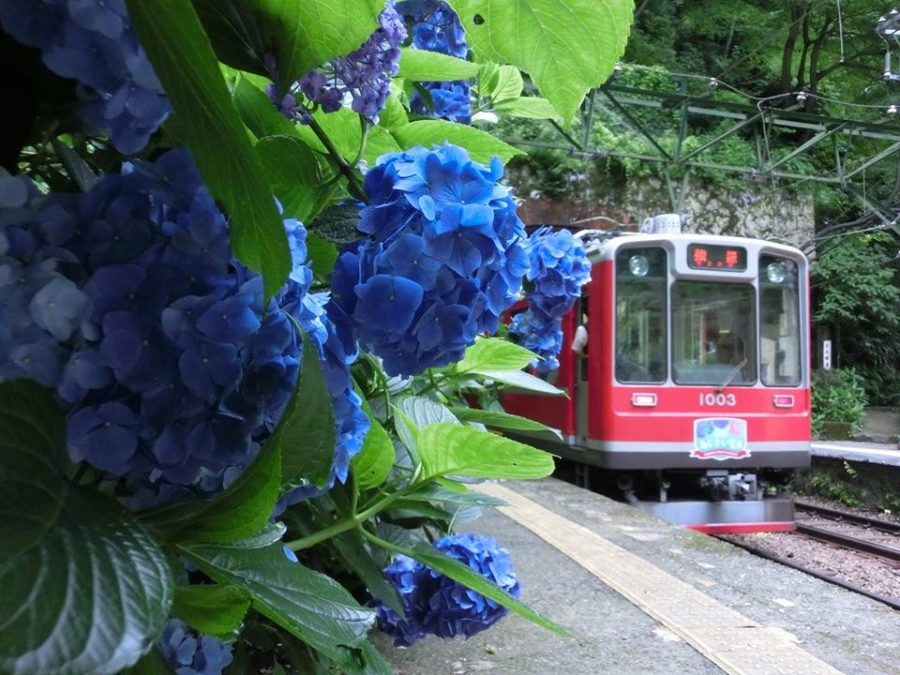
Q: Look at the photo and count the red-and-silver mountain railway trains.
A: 1